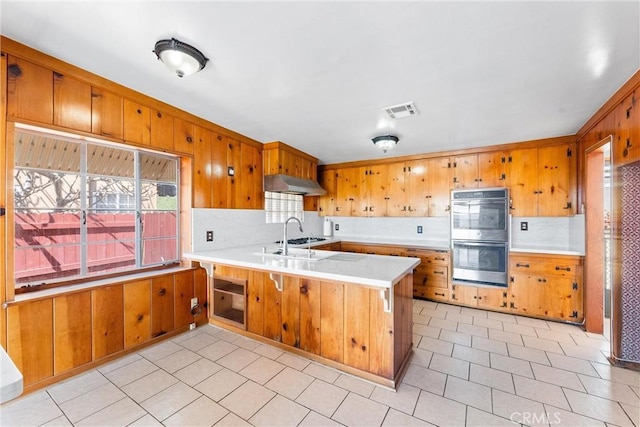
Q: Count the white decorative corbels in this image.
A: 3